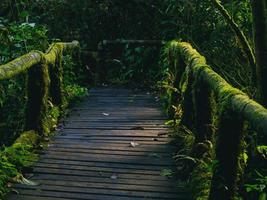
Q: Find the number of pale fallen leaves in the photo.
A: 3